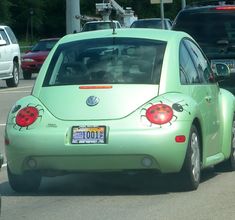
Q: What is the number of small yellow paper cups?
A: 0